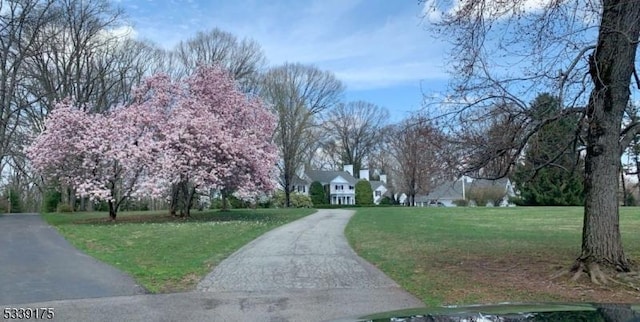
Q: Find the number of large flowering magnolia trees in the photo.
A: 2